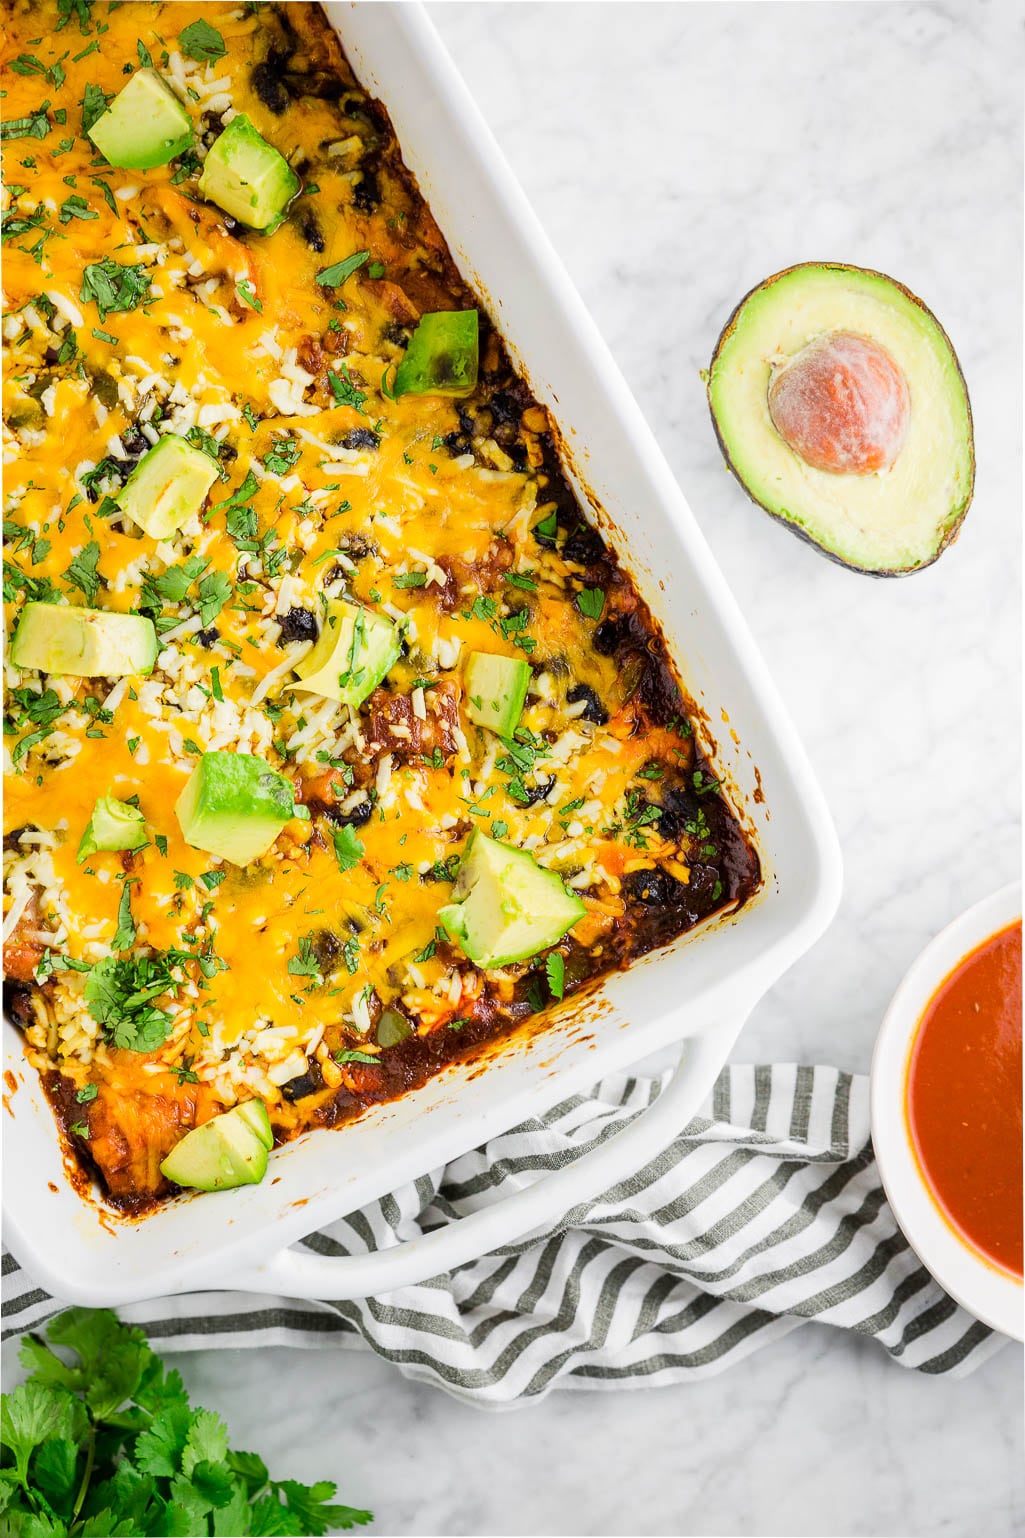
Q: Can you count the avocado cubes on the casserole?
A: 11